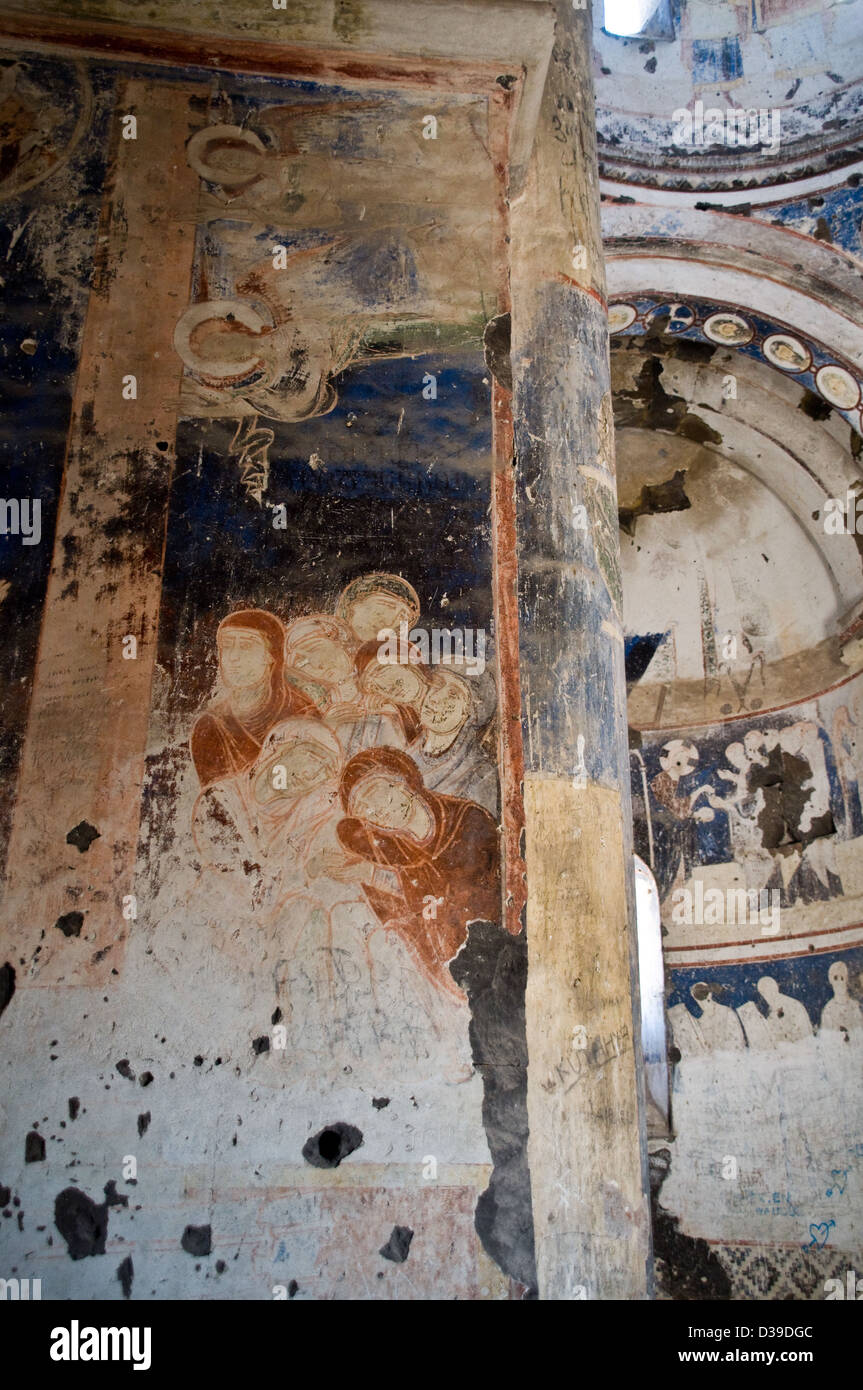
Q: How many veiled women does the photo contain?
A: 7